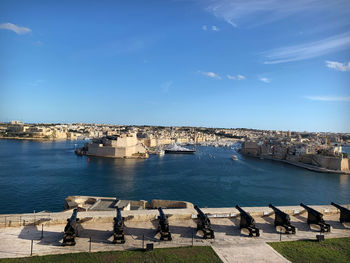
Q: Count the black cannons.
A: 8